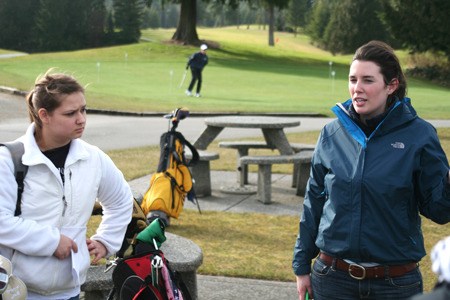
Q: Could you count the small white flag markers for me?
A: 5